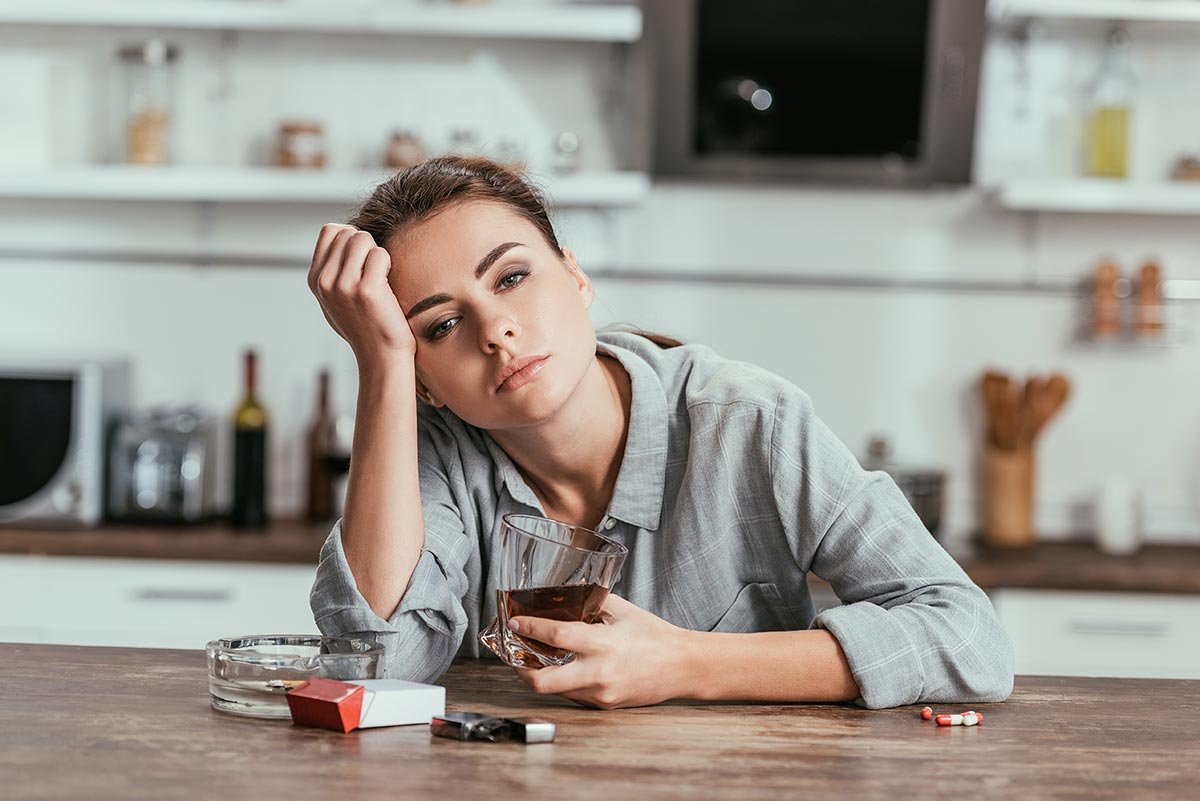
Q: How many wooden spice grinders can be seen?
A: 2